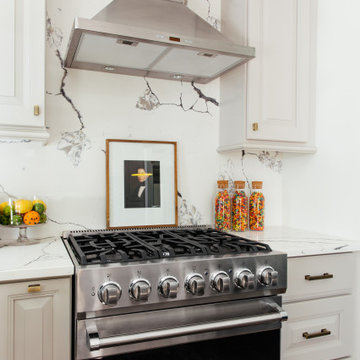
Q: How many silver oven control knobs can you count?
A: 7